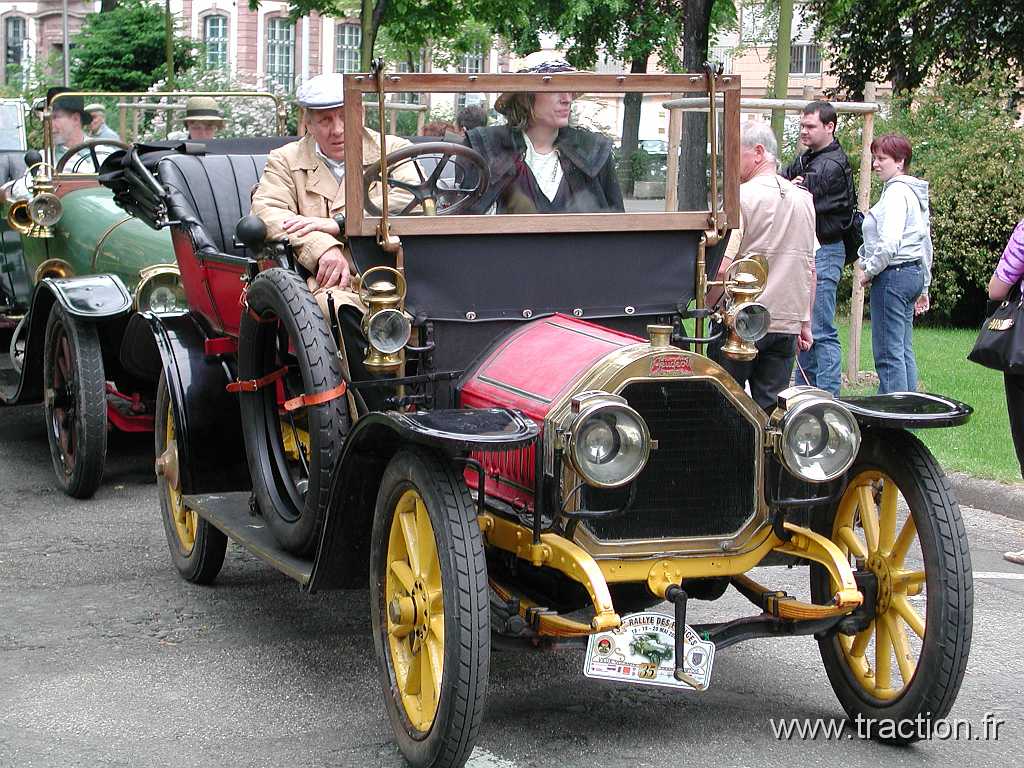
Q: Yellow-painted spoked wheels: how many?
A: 3